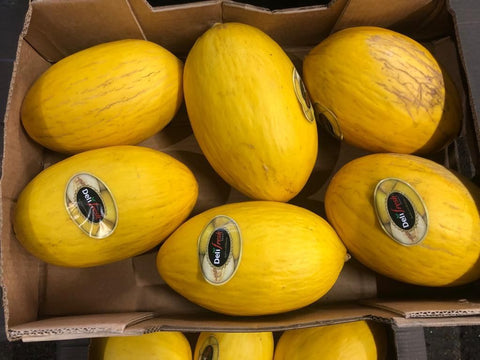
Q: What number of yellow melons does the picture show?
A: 9